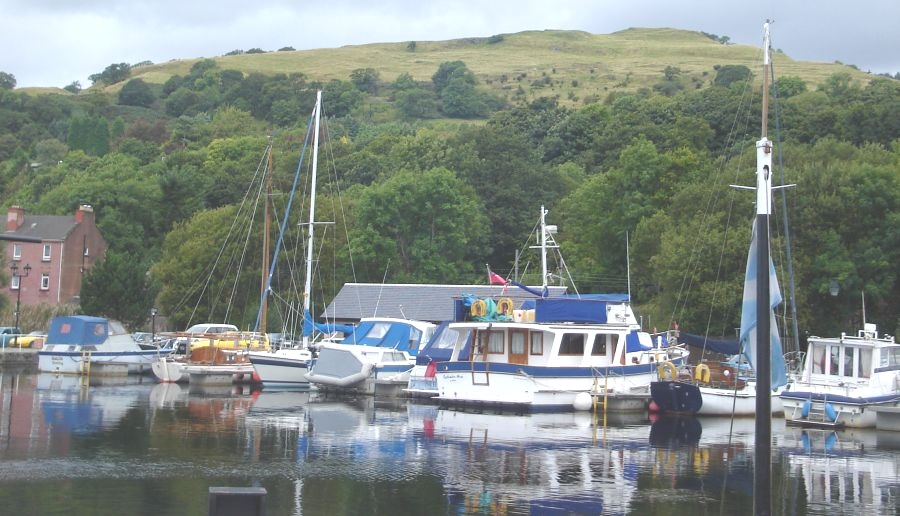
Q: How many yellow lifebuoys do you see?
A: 4